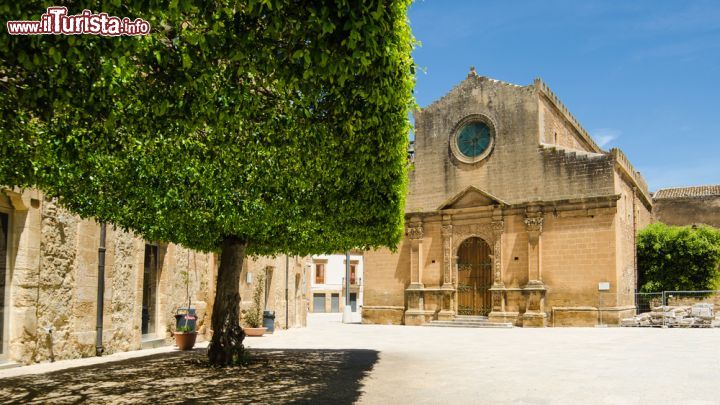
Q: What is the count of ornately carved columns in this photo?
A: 4